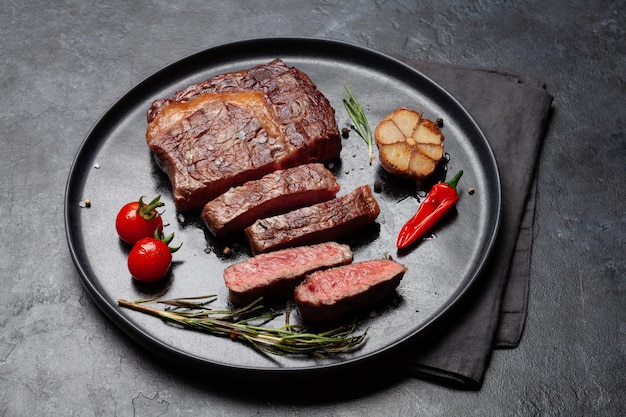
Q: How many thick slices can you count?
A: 4